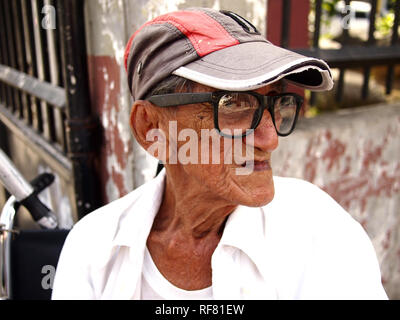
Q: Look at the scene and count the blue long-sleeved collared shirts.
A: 0